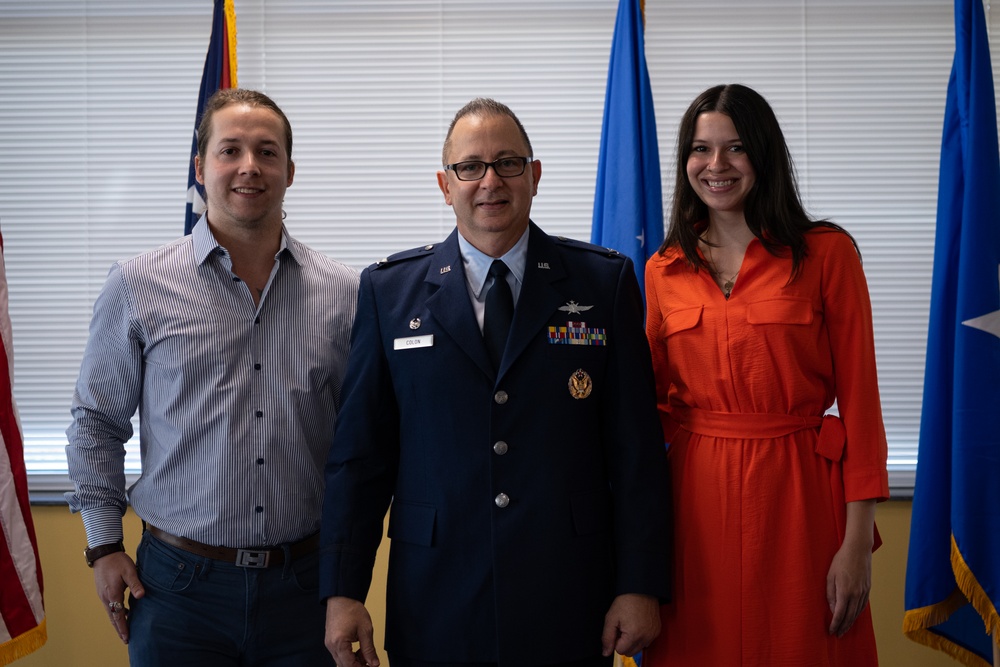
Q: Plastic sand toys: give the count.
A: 0